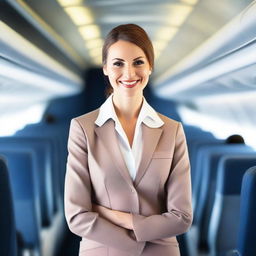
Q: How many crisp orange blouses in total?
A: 0